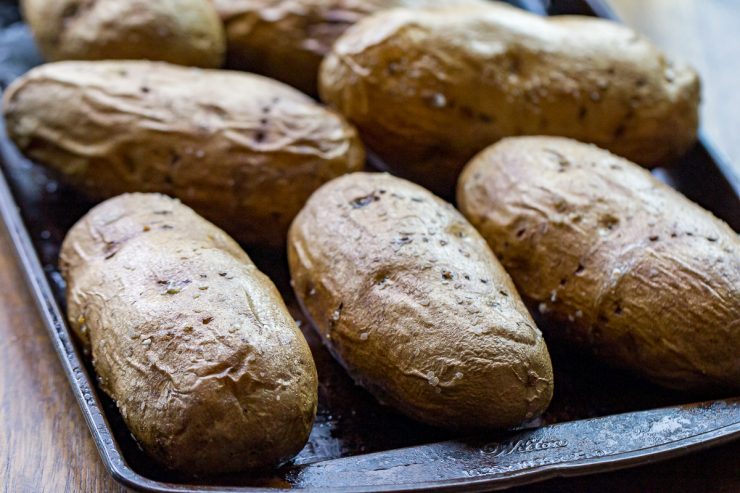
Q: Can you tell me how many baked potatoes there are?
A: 7